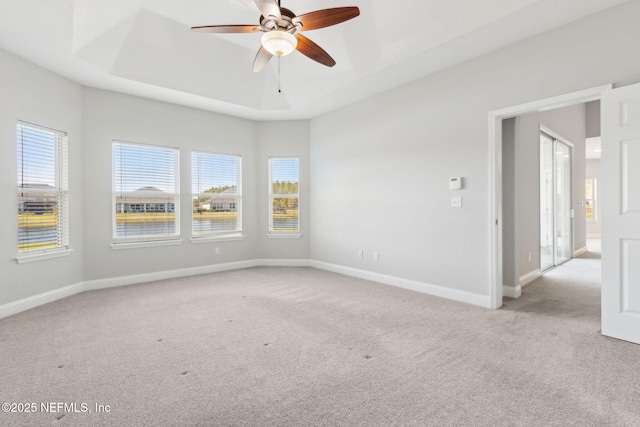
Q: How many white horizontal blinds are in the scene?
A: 4